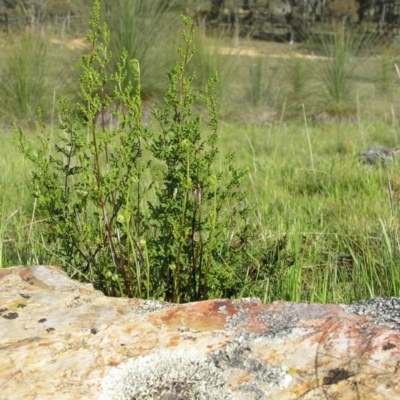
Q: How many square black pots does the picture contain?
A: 0